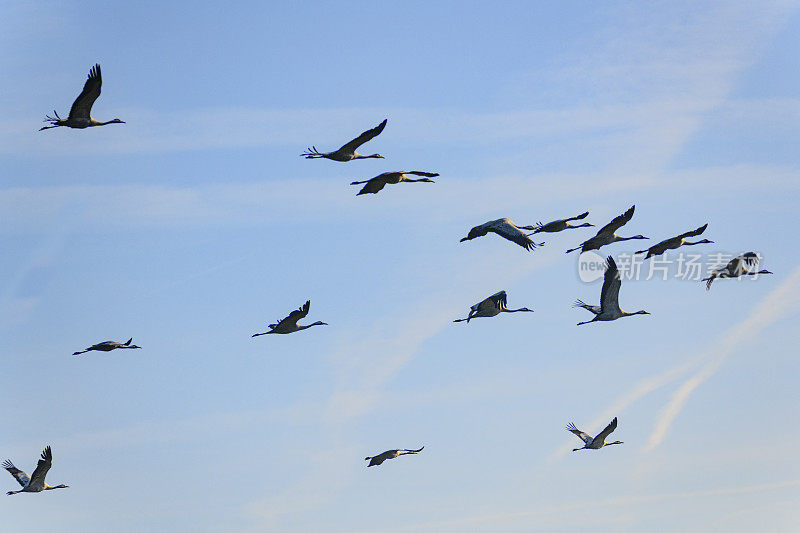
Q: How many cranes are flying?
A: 15